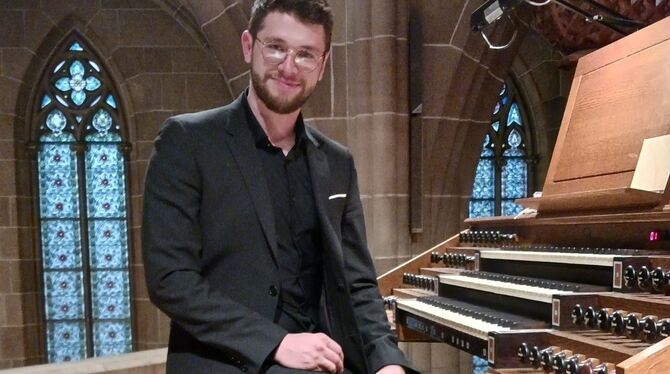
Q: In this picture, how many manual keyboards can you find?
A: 3